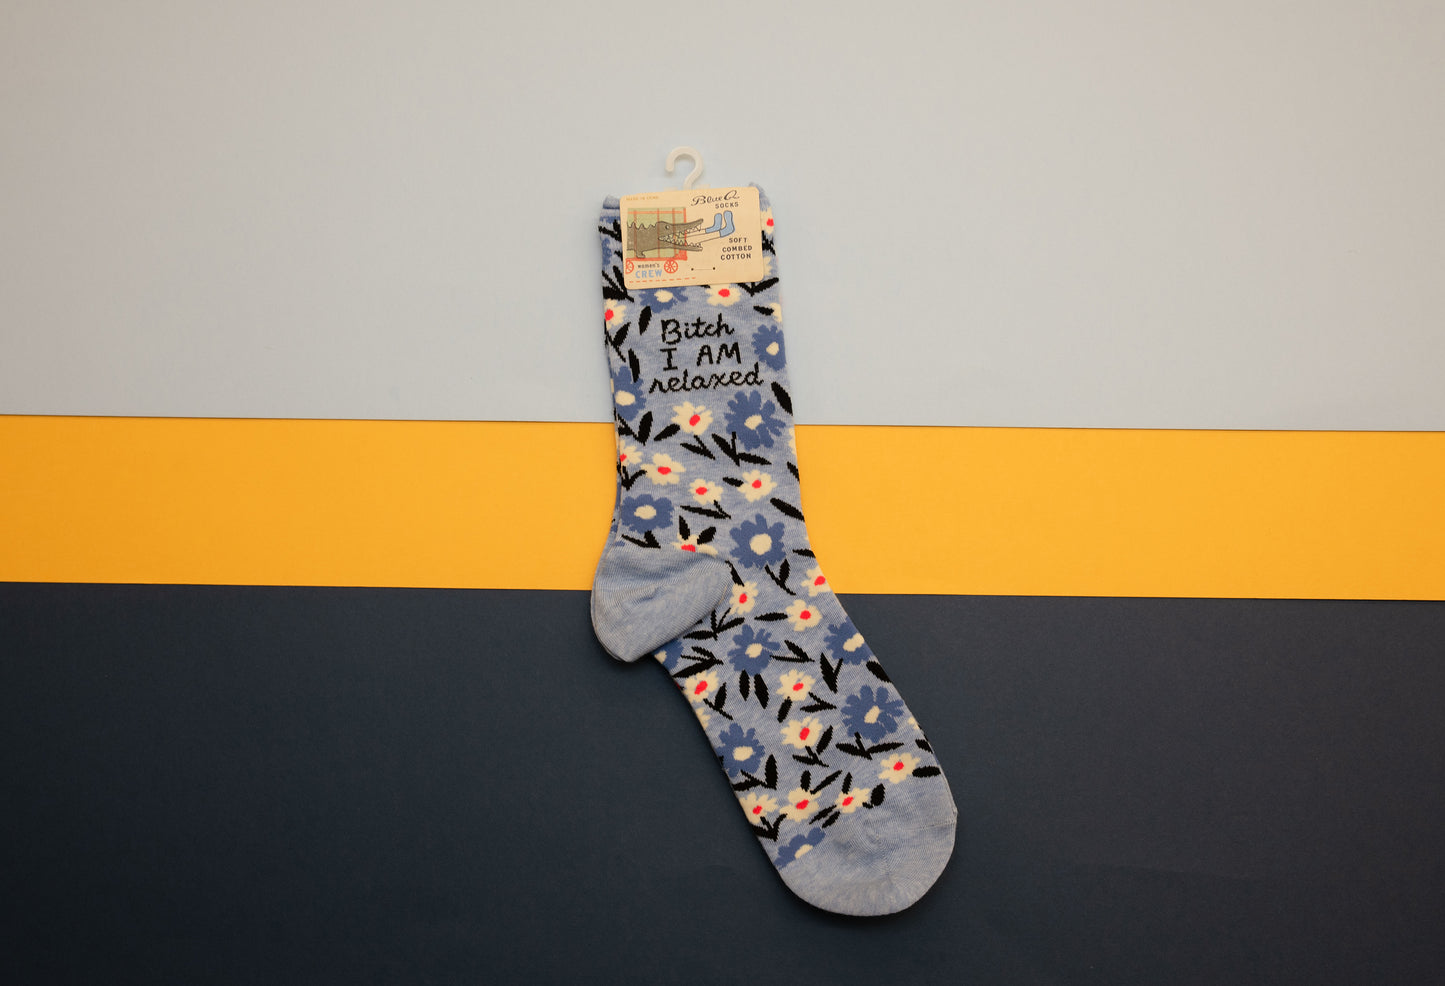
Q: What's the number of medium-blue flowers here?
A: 12